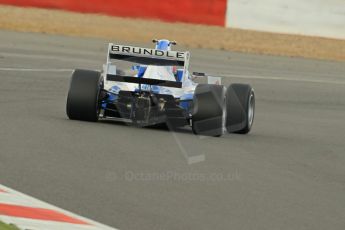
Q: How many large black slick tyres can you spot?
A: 3